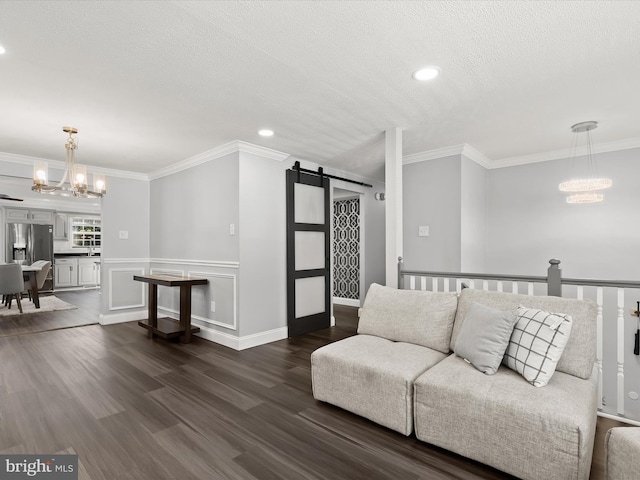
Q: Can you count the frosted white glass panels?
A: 3